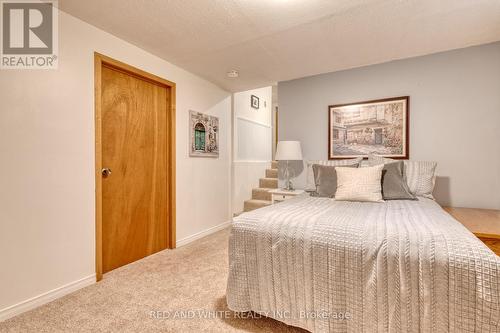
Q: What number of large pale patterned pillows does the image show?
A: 2